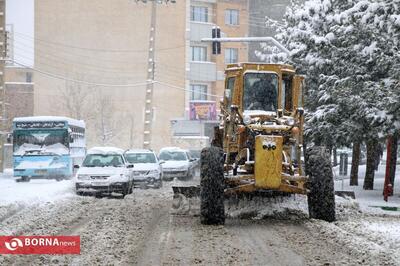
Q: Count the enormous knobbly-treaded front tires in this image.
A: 2